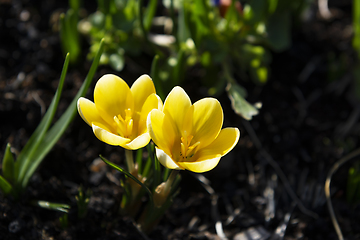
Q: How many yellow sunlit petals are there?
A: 12